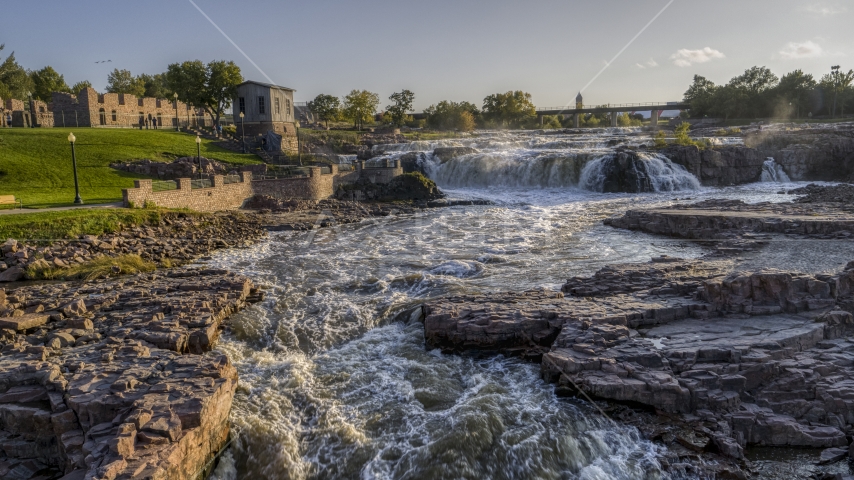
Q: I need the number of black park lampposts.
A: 6